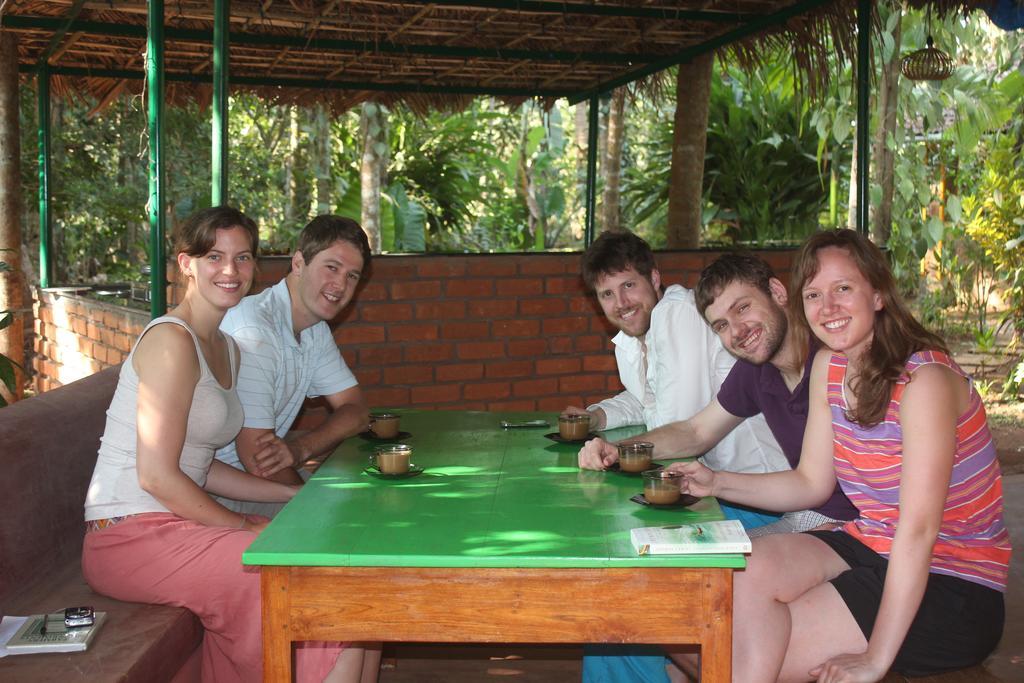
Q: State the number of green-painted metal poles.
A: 5